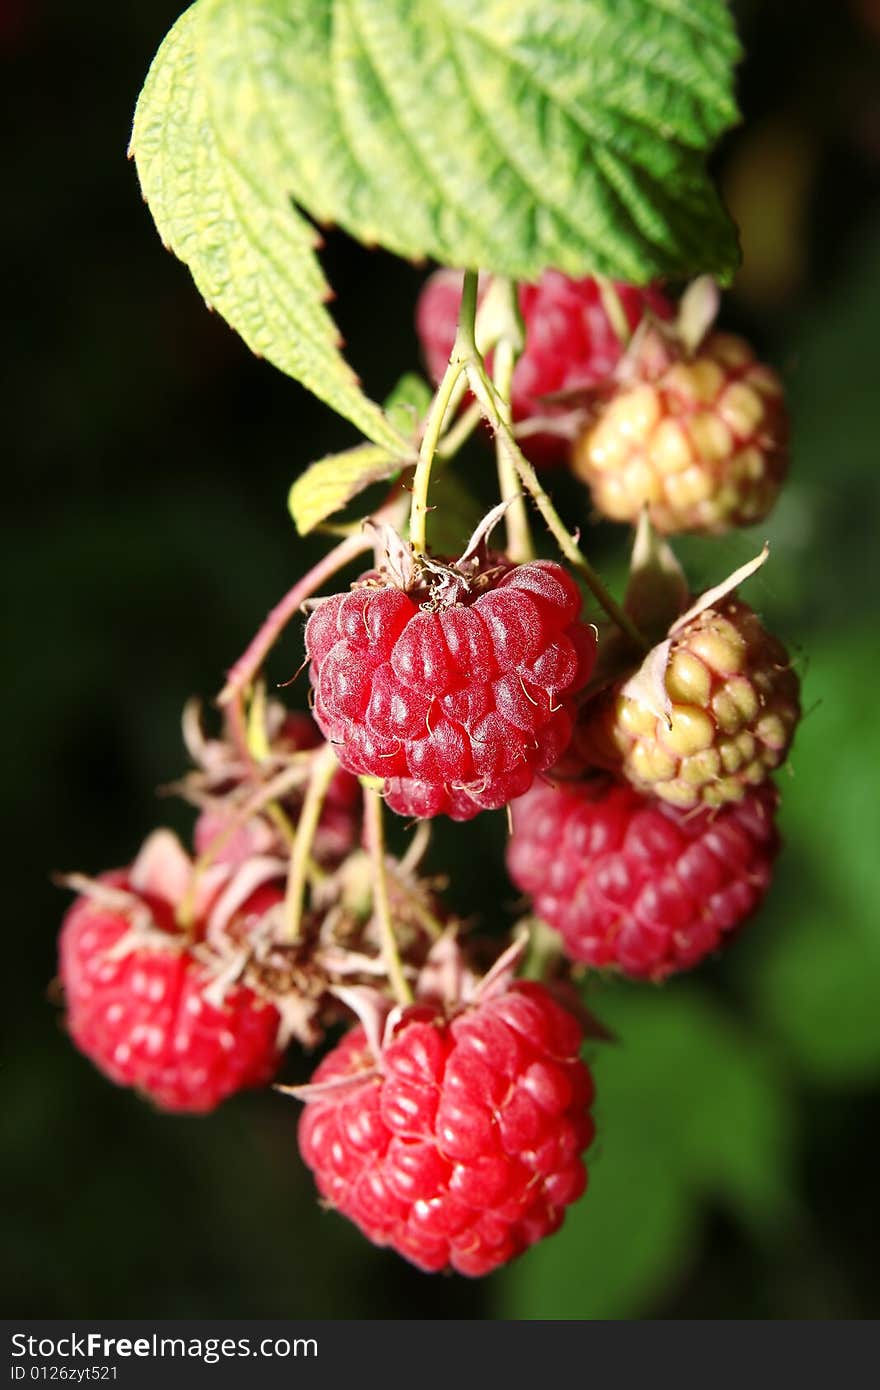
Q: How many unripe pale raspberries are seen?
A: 2